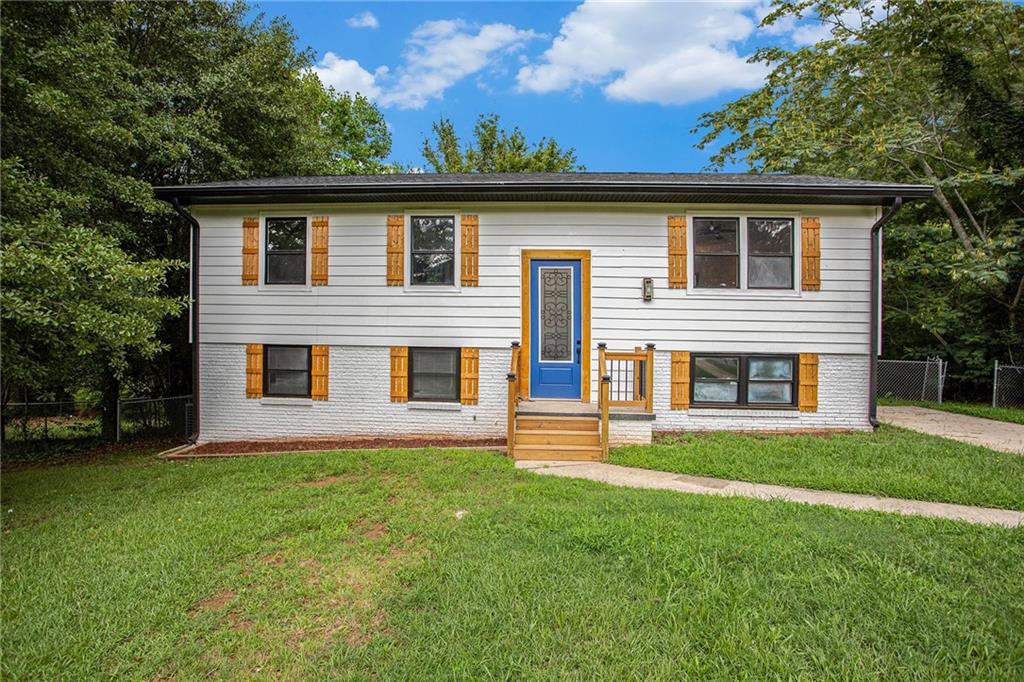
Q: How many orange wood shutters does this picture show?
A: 12